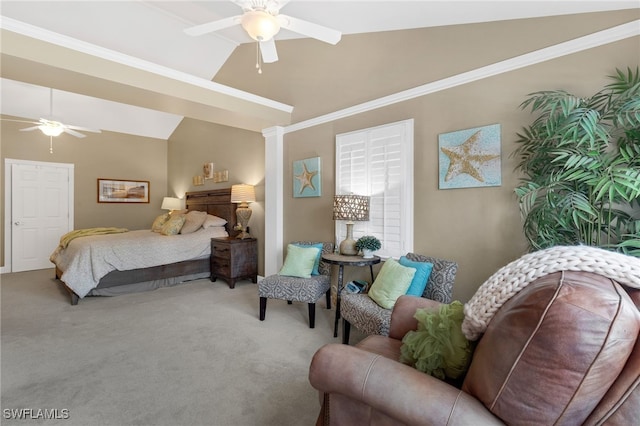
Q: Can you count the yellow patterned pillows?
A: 2